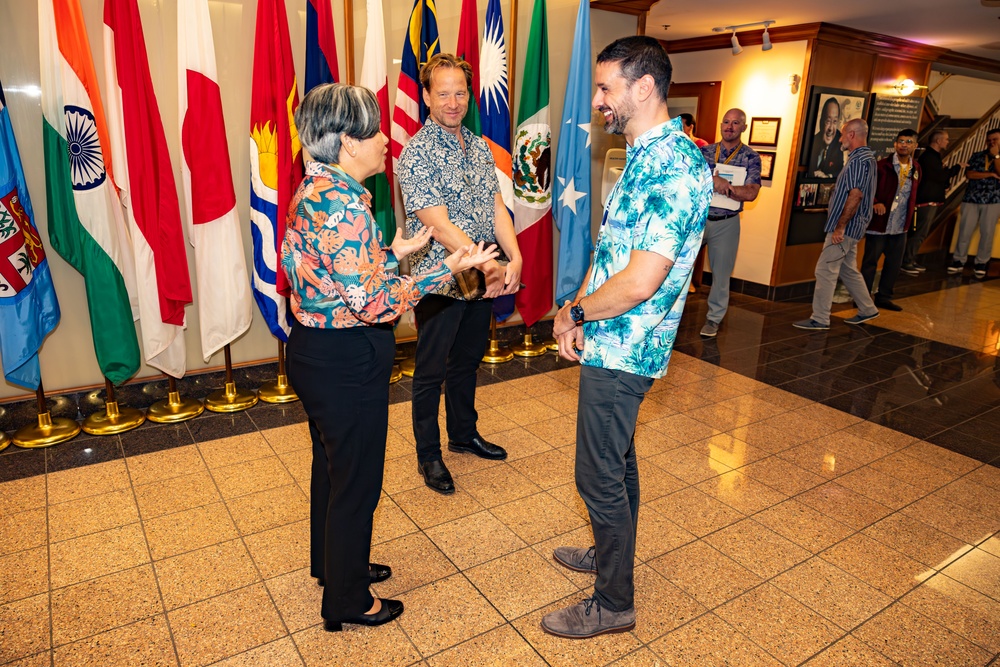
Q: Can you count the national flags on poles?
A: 12